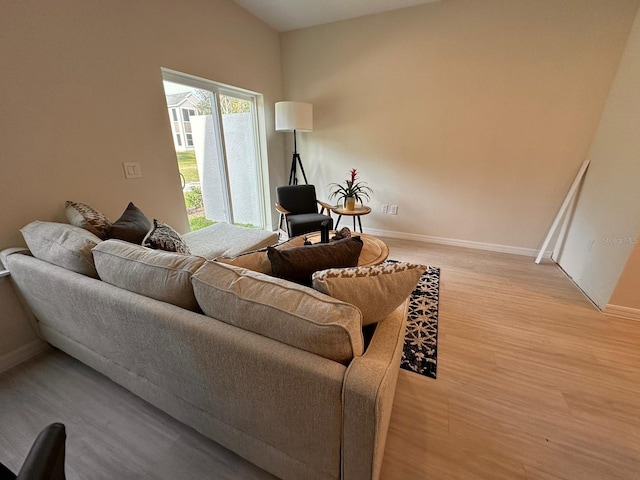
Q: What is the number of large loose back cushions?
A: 3